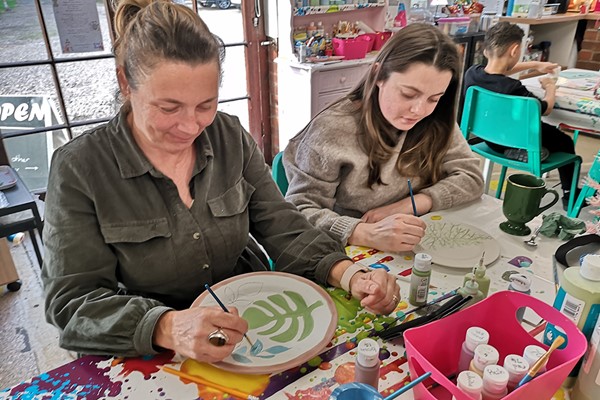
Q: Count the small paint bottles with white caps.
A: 9